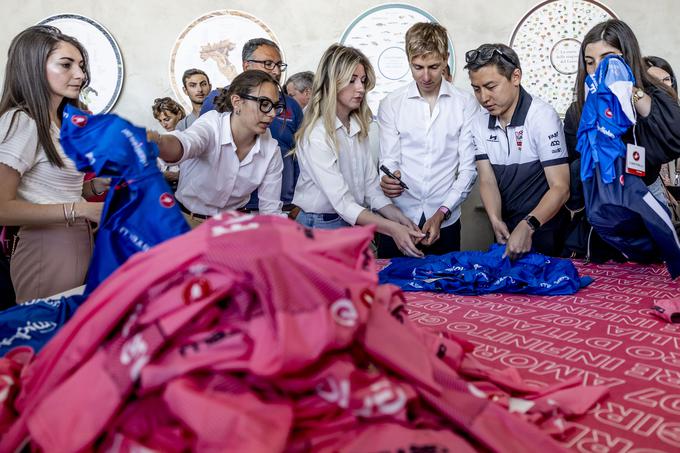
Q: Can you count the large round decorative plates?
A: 4